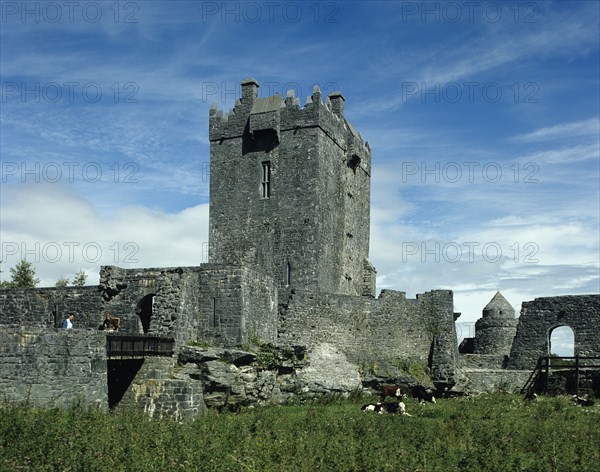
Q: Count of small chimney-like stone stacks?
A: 2